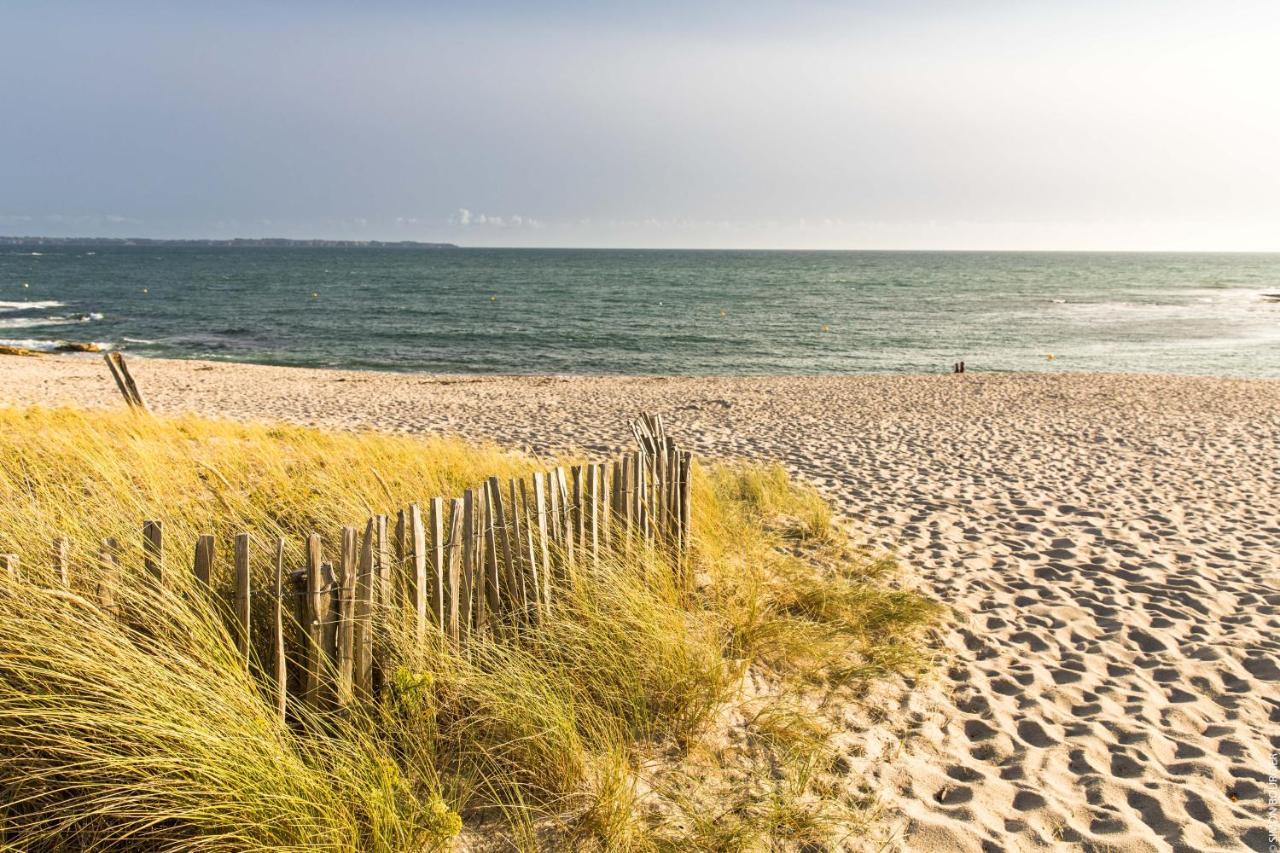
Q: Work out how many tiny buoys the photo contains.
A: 7